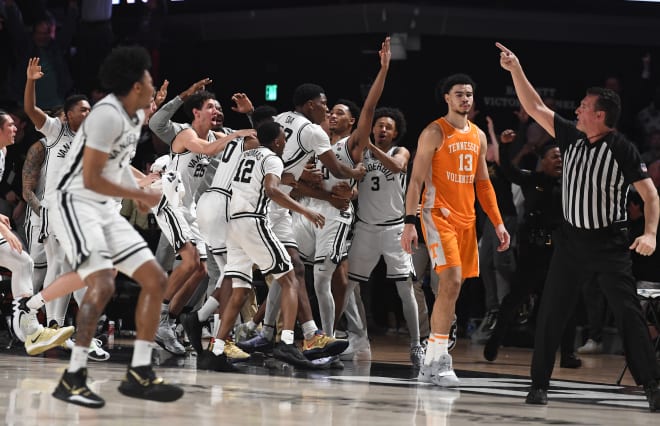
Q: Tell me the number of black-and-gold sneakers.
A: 2